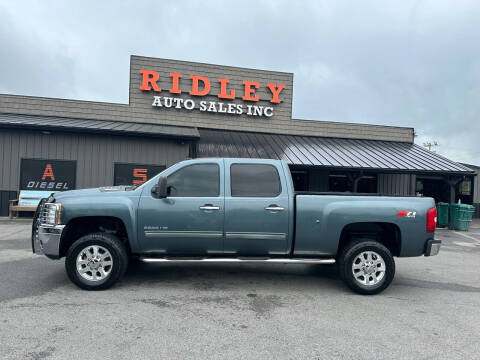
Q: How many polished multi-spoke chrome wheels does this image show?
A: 2